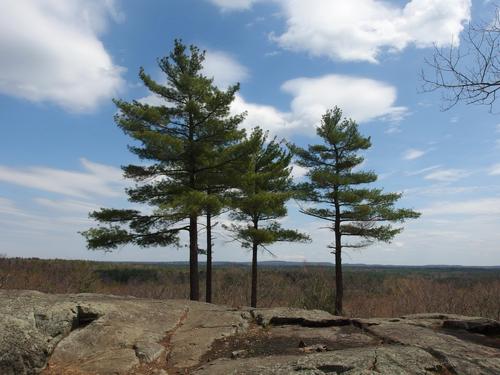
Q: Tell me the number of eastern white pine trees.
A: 4